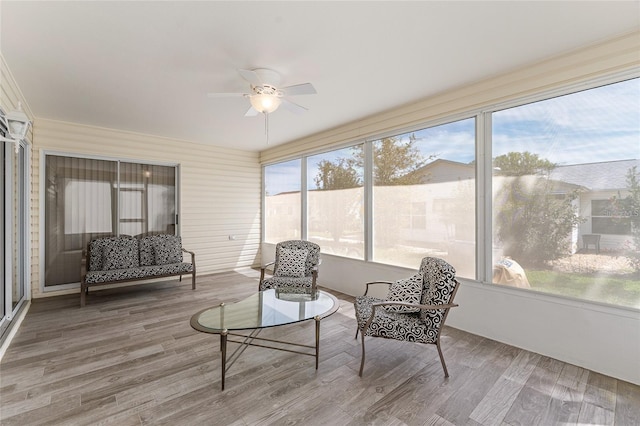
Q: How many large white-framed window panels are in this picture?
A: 4